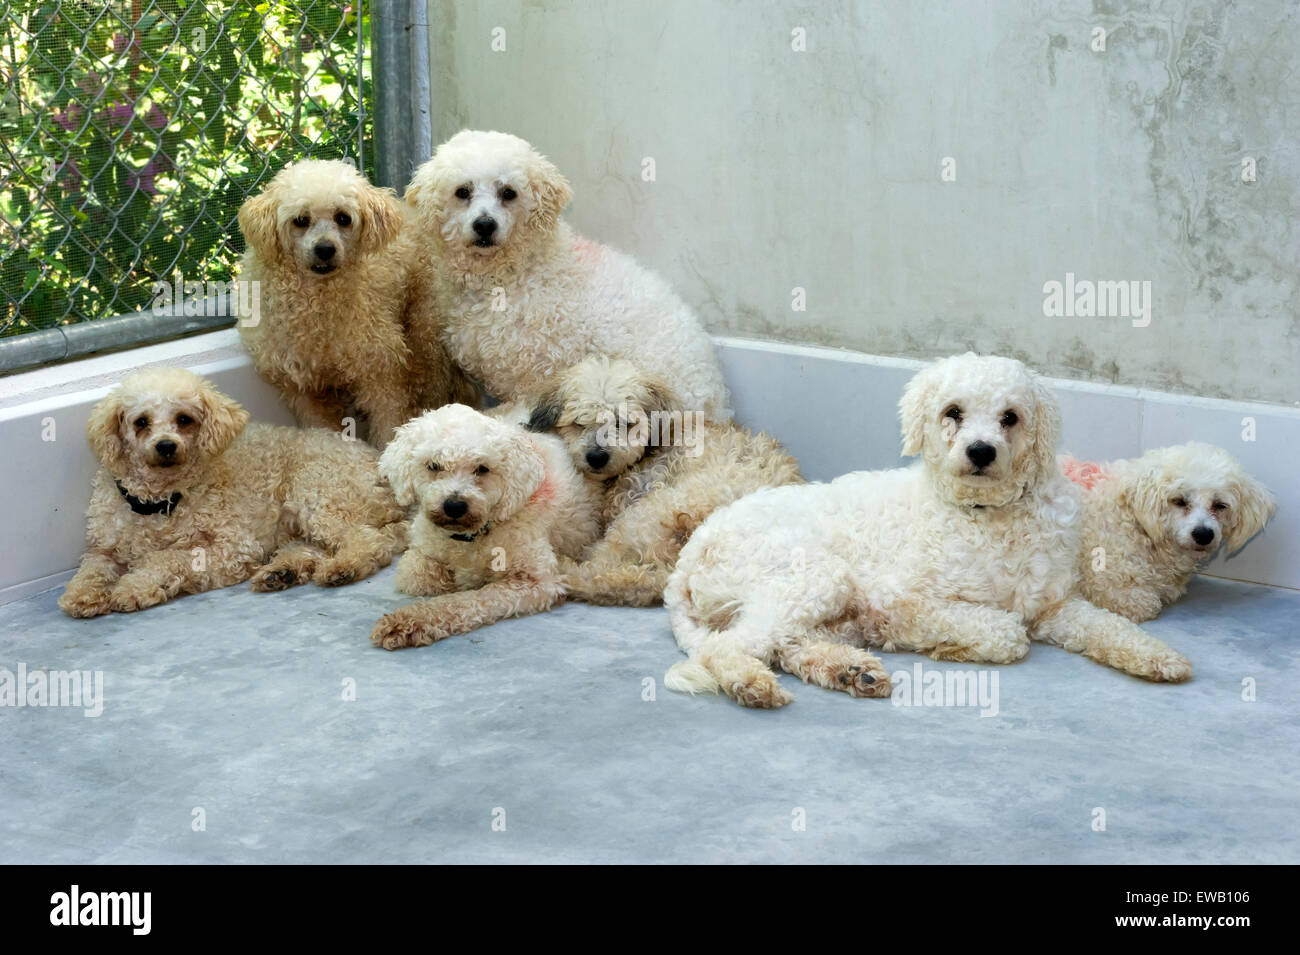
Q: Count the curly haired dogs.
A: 7